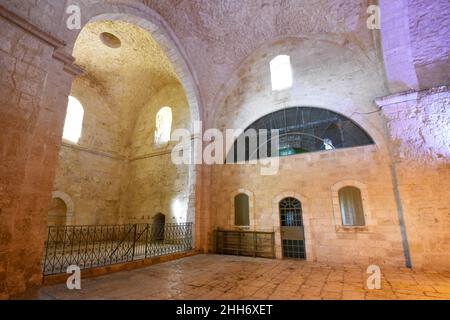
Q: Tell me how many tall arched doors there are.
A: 1